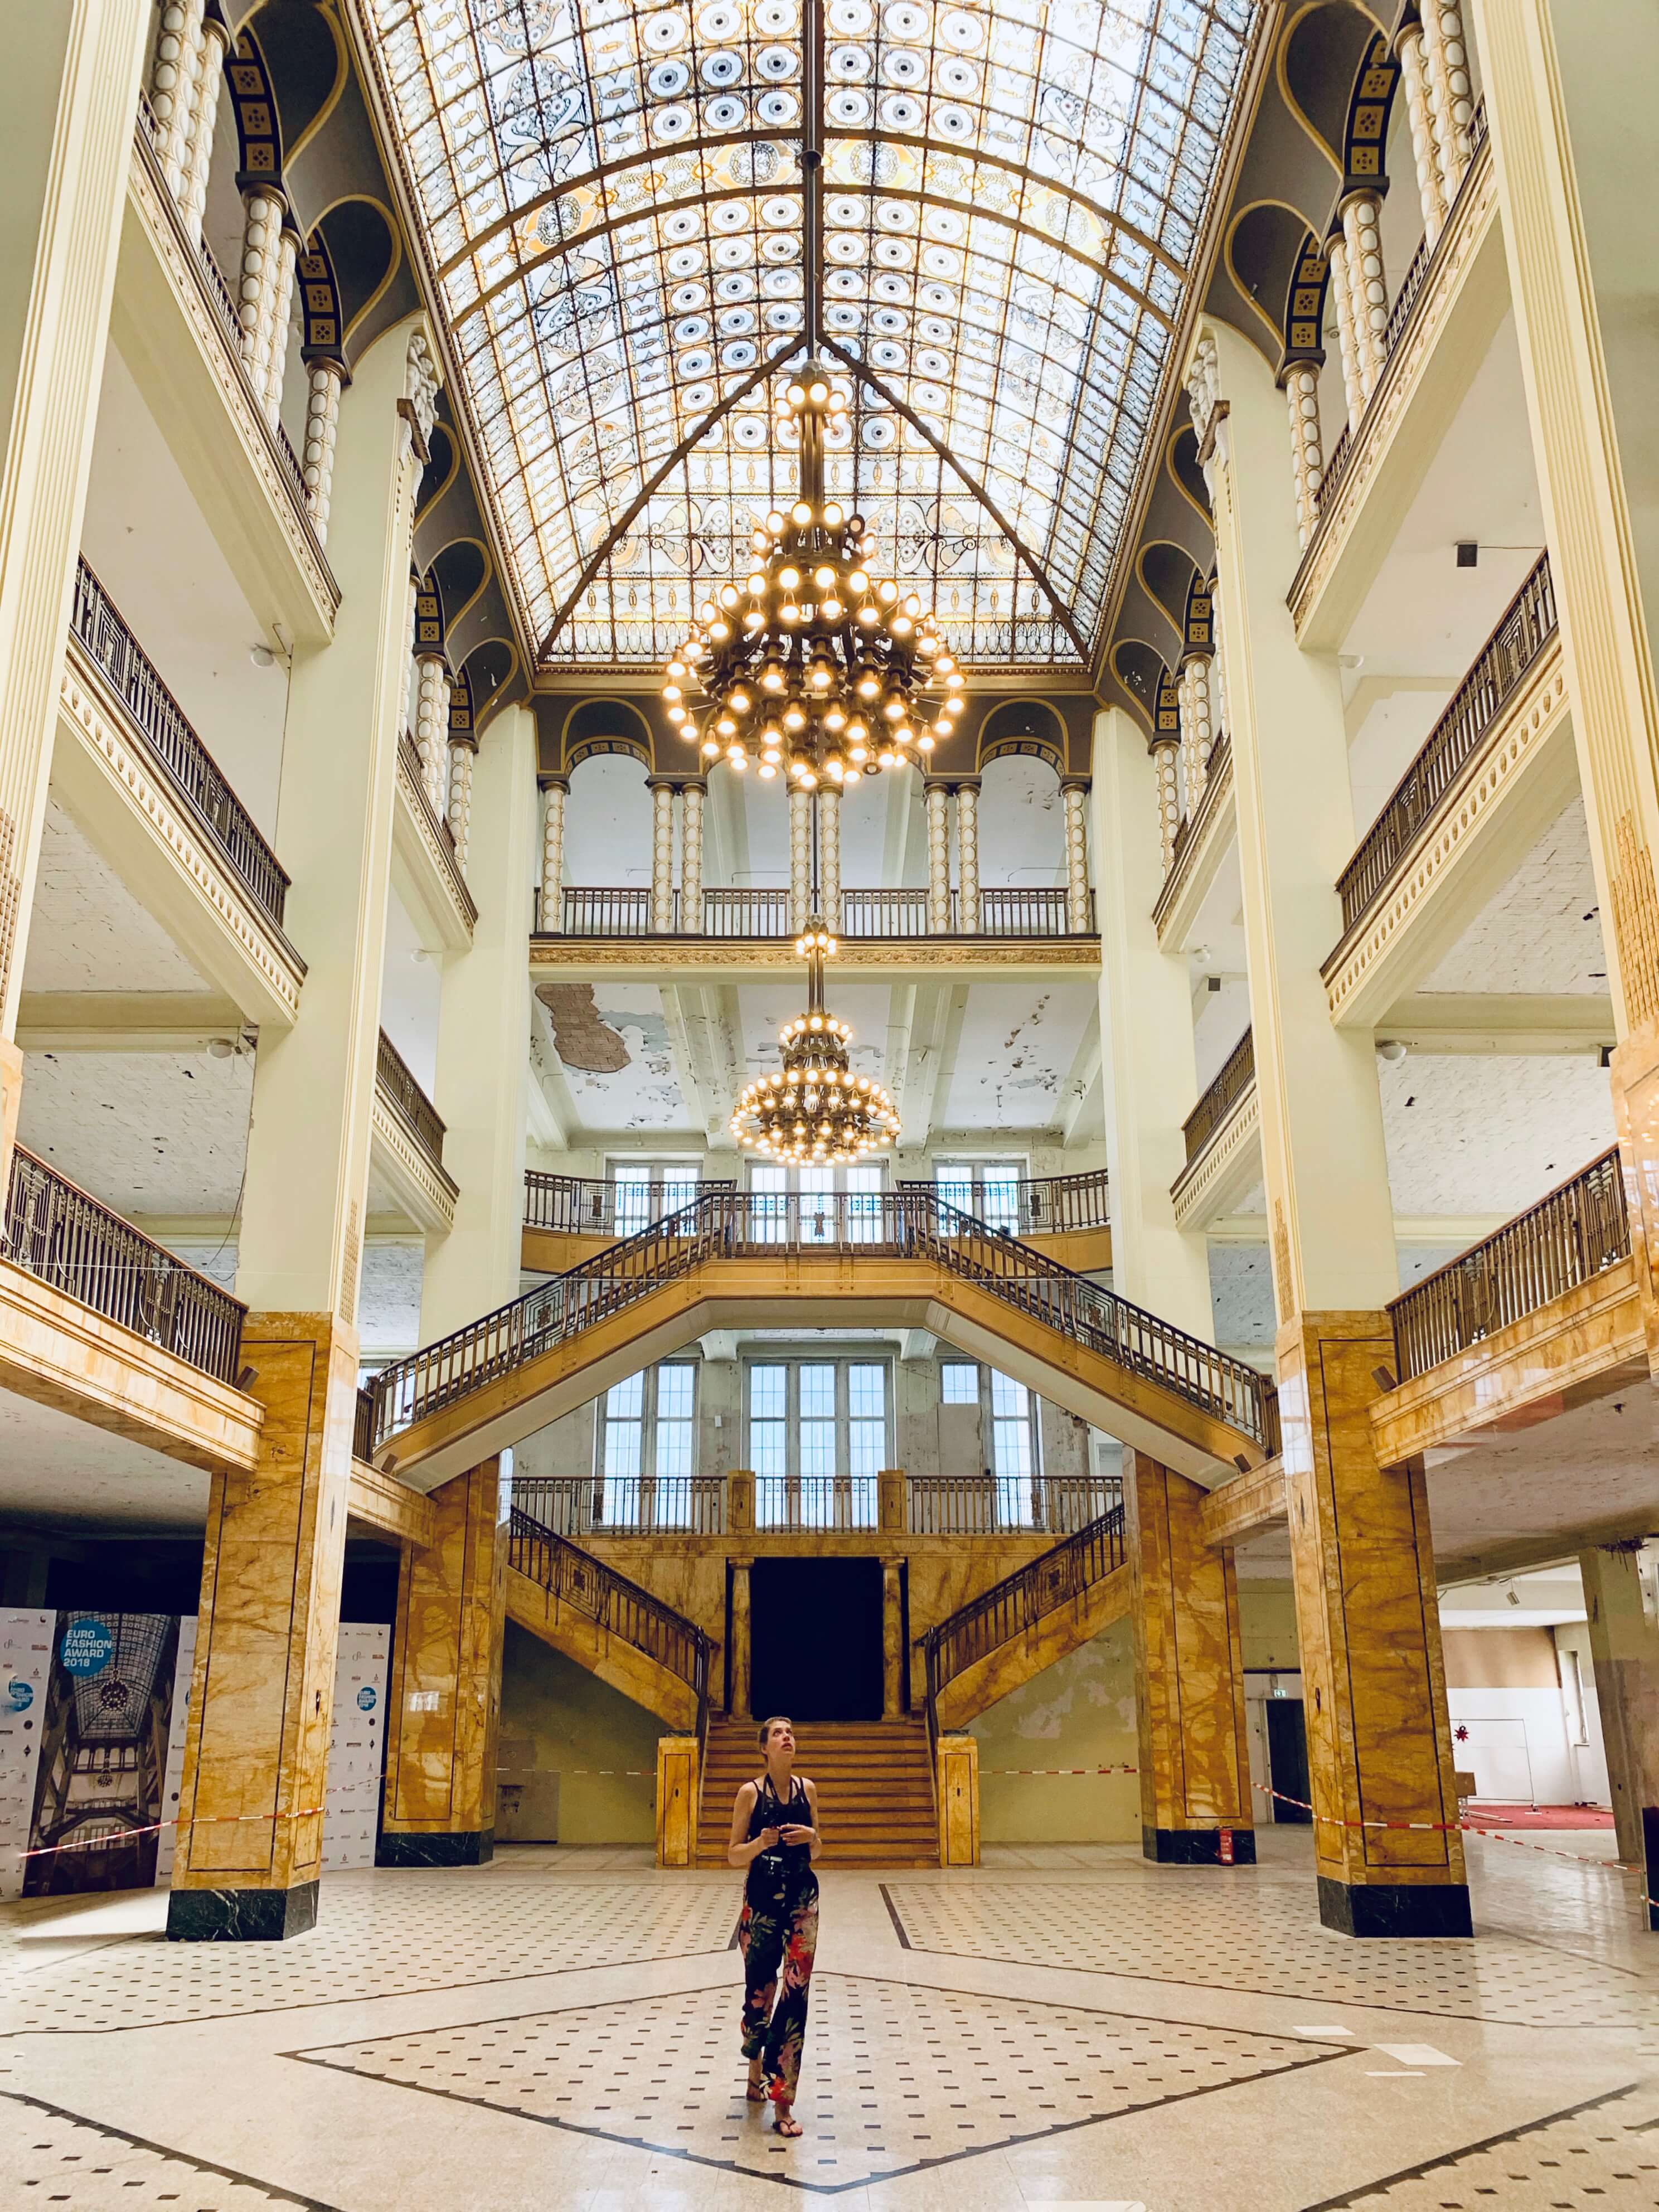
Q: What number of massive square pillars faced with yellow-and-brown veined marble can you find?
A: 4